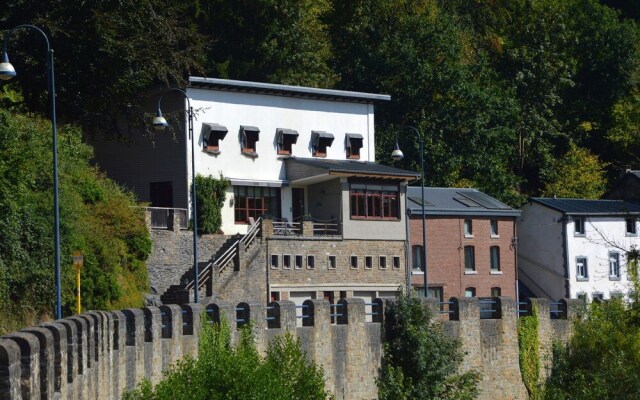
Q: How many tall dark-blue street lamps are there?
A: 3